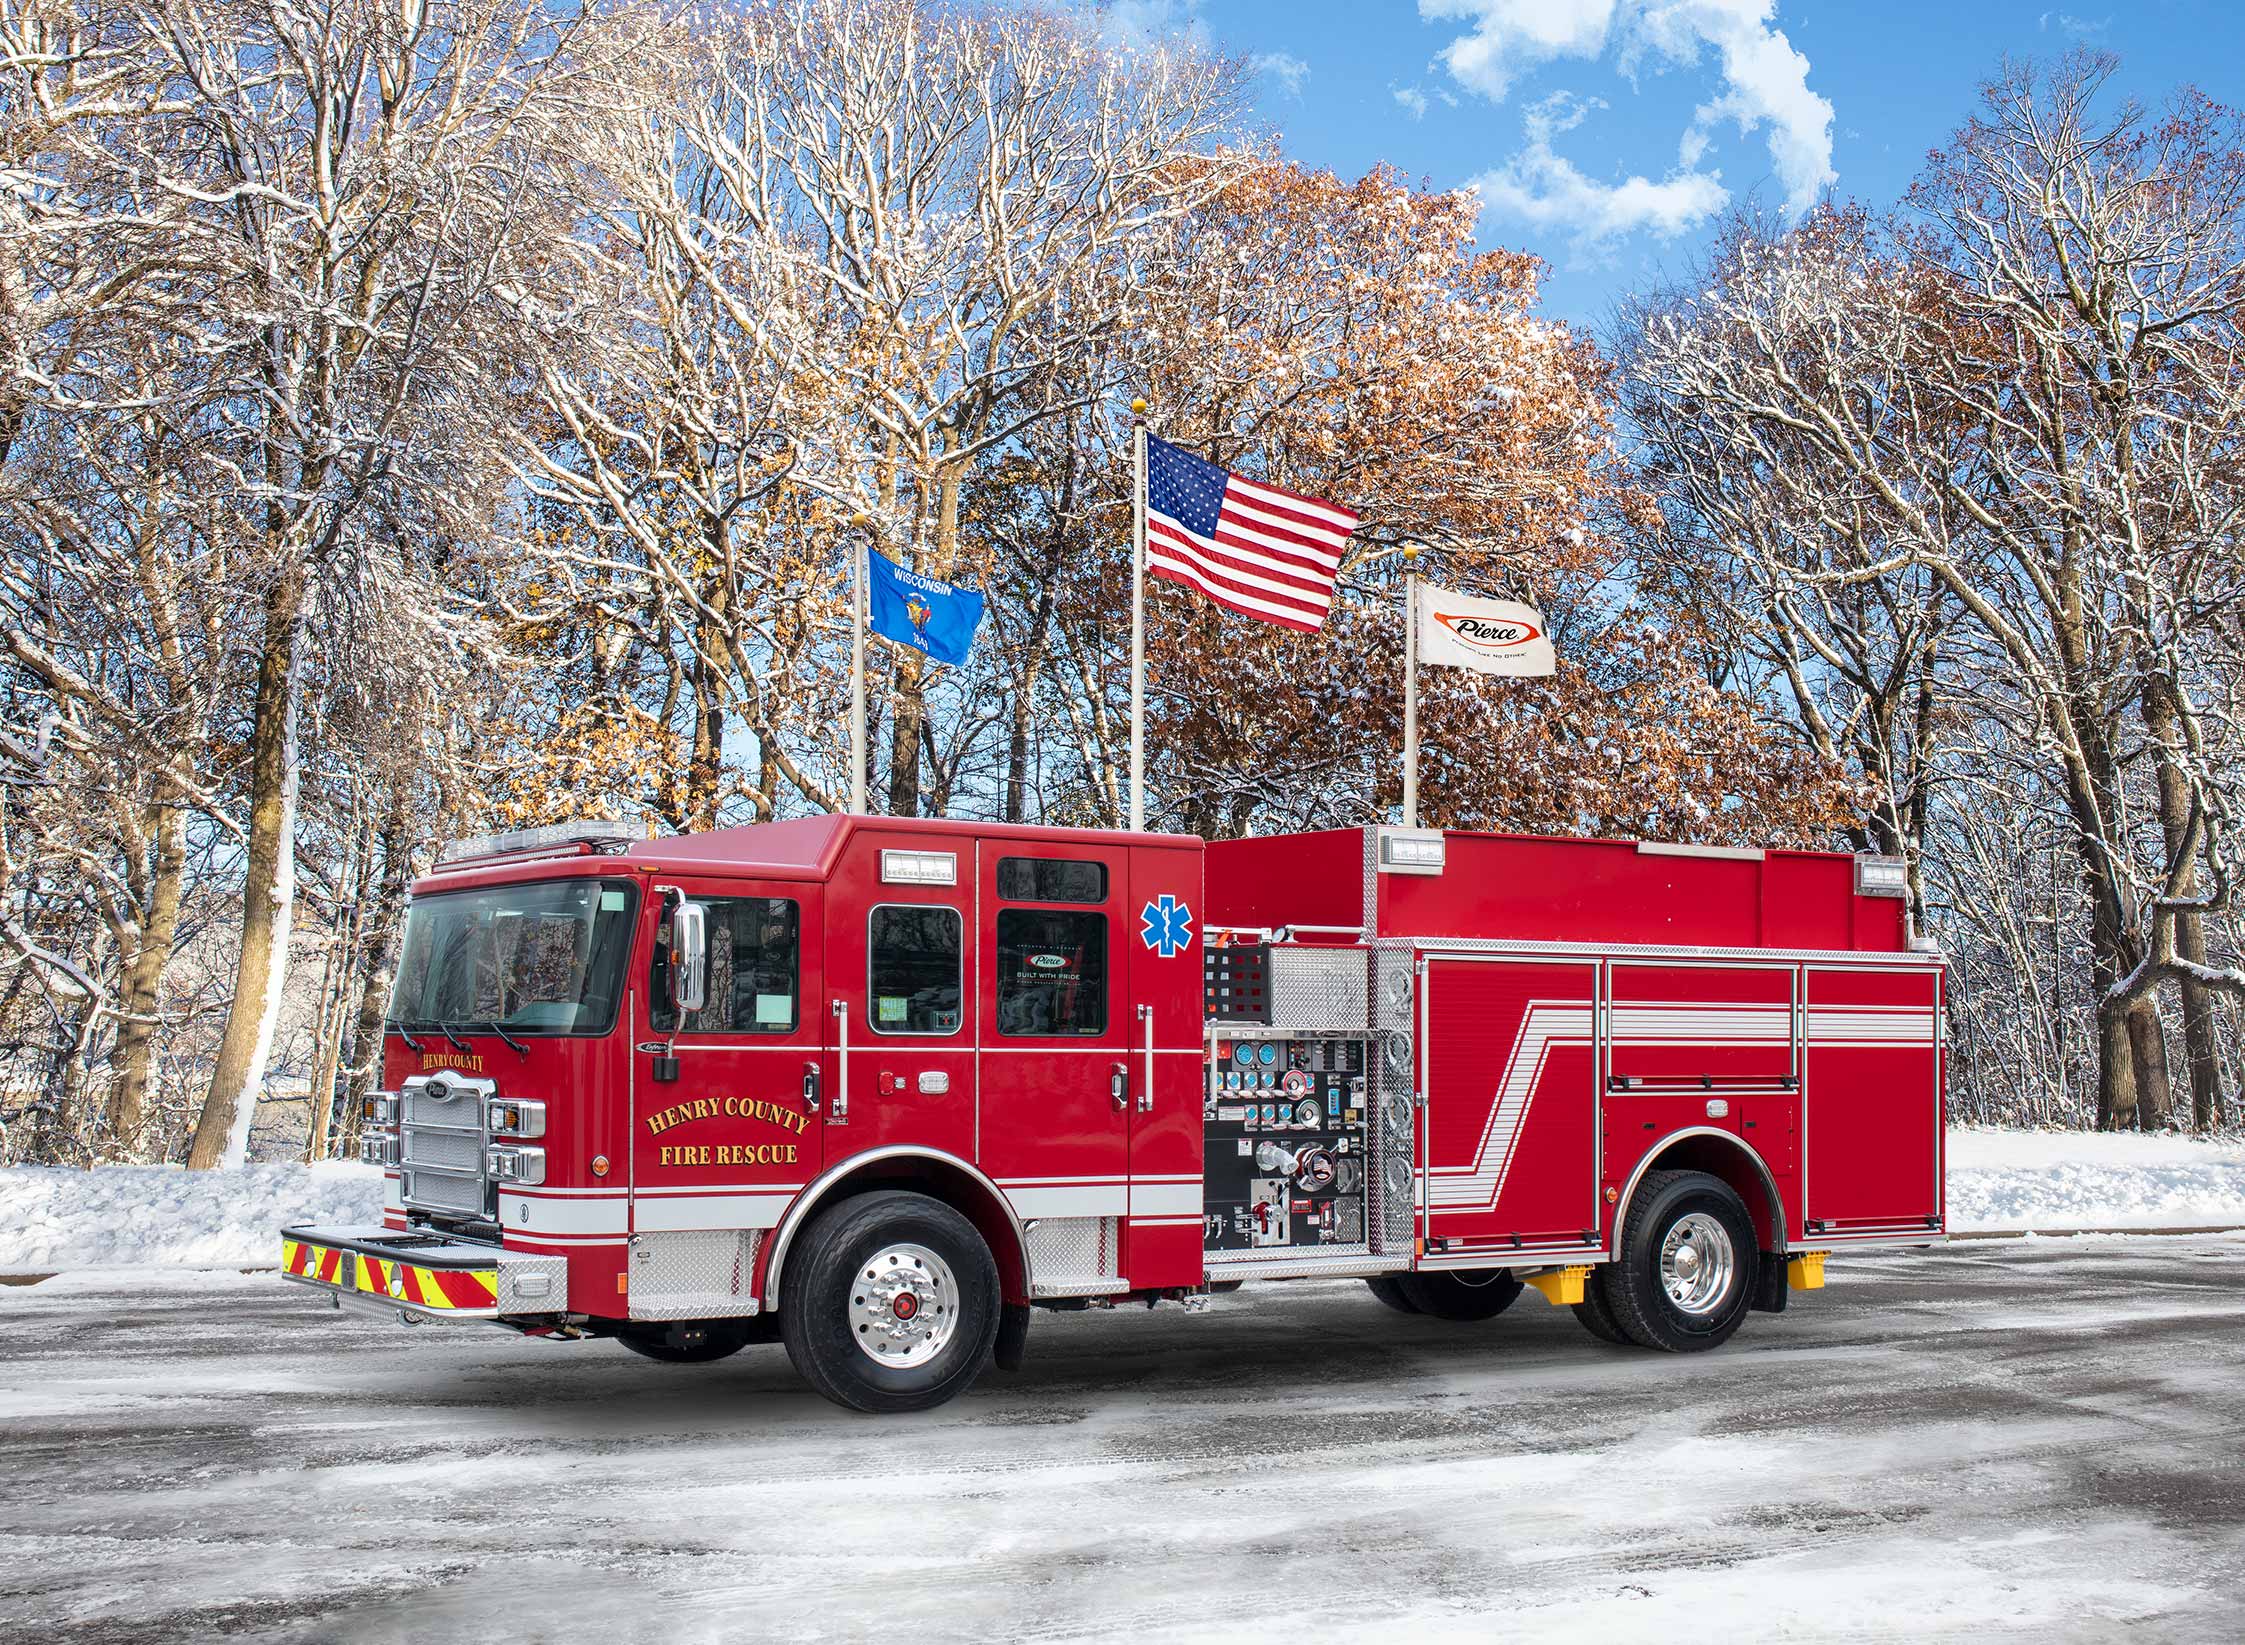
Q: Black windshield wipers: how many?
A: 3